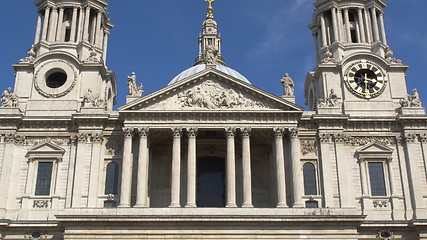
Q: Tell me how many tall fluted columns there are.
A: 8